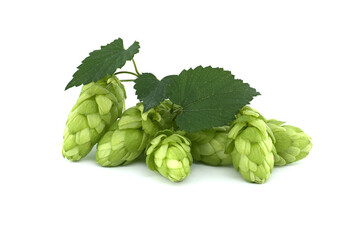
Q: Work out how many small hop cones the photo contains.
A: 6